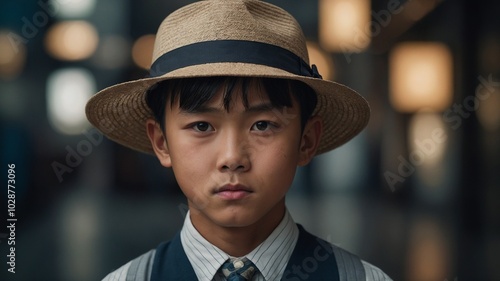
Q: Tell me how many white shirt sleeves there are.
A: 2